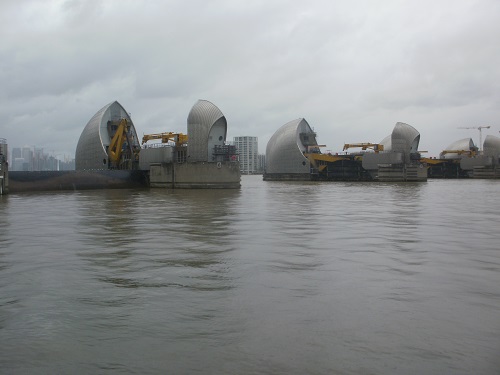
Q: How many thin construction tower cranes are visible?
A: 1